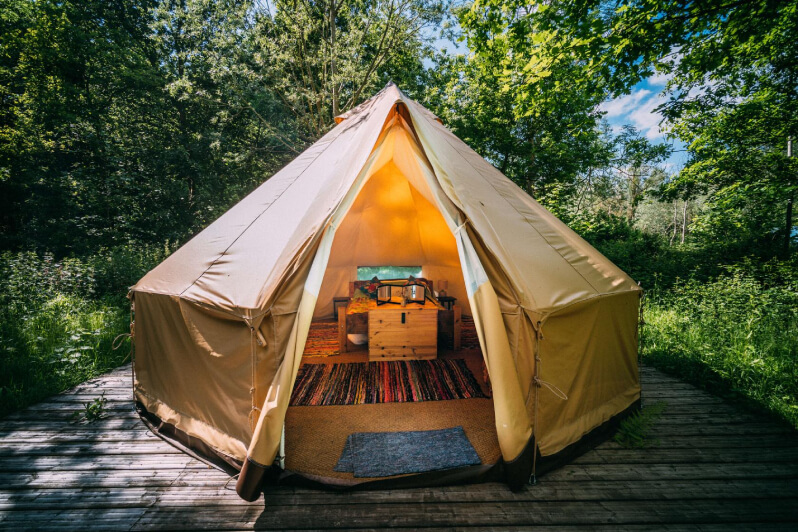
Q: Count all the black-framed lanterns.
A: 2